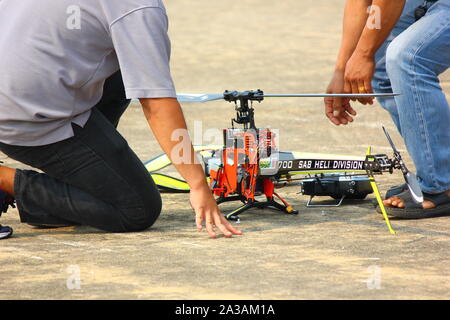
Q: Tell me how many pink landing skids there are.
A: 0